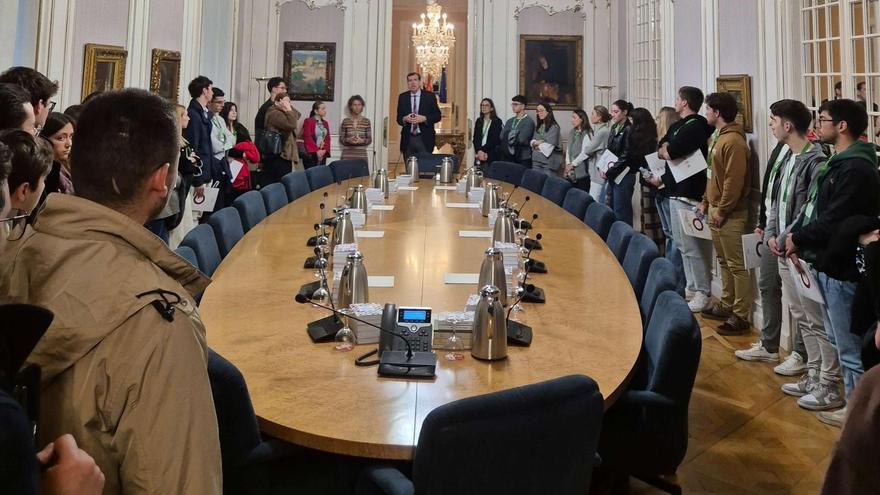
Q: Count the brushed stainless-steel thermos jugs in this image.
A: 11